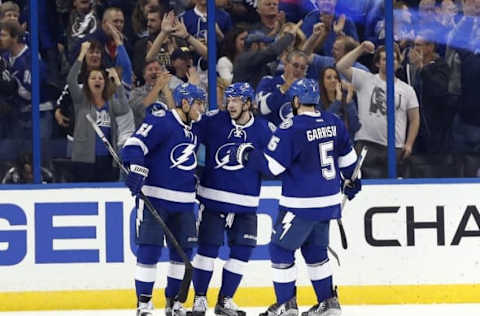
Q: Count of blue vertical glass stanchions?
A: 3